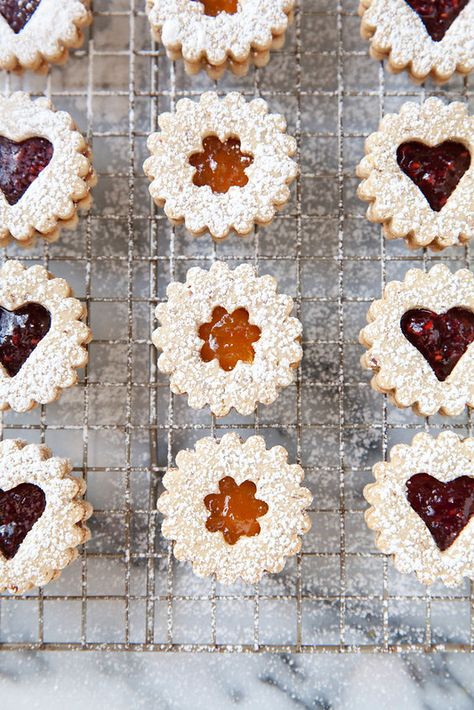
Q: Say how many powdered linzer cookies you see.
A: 12